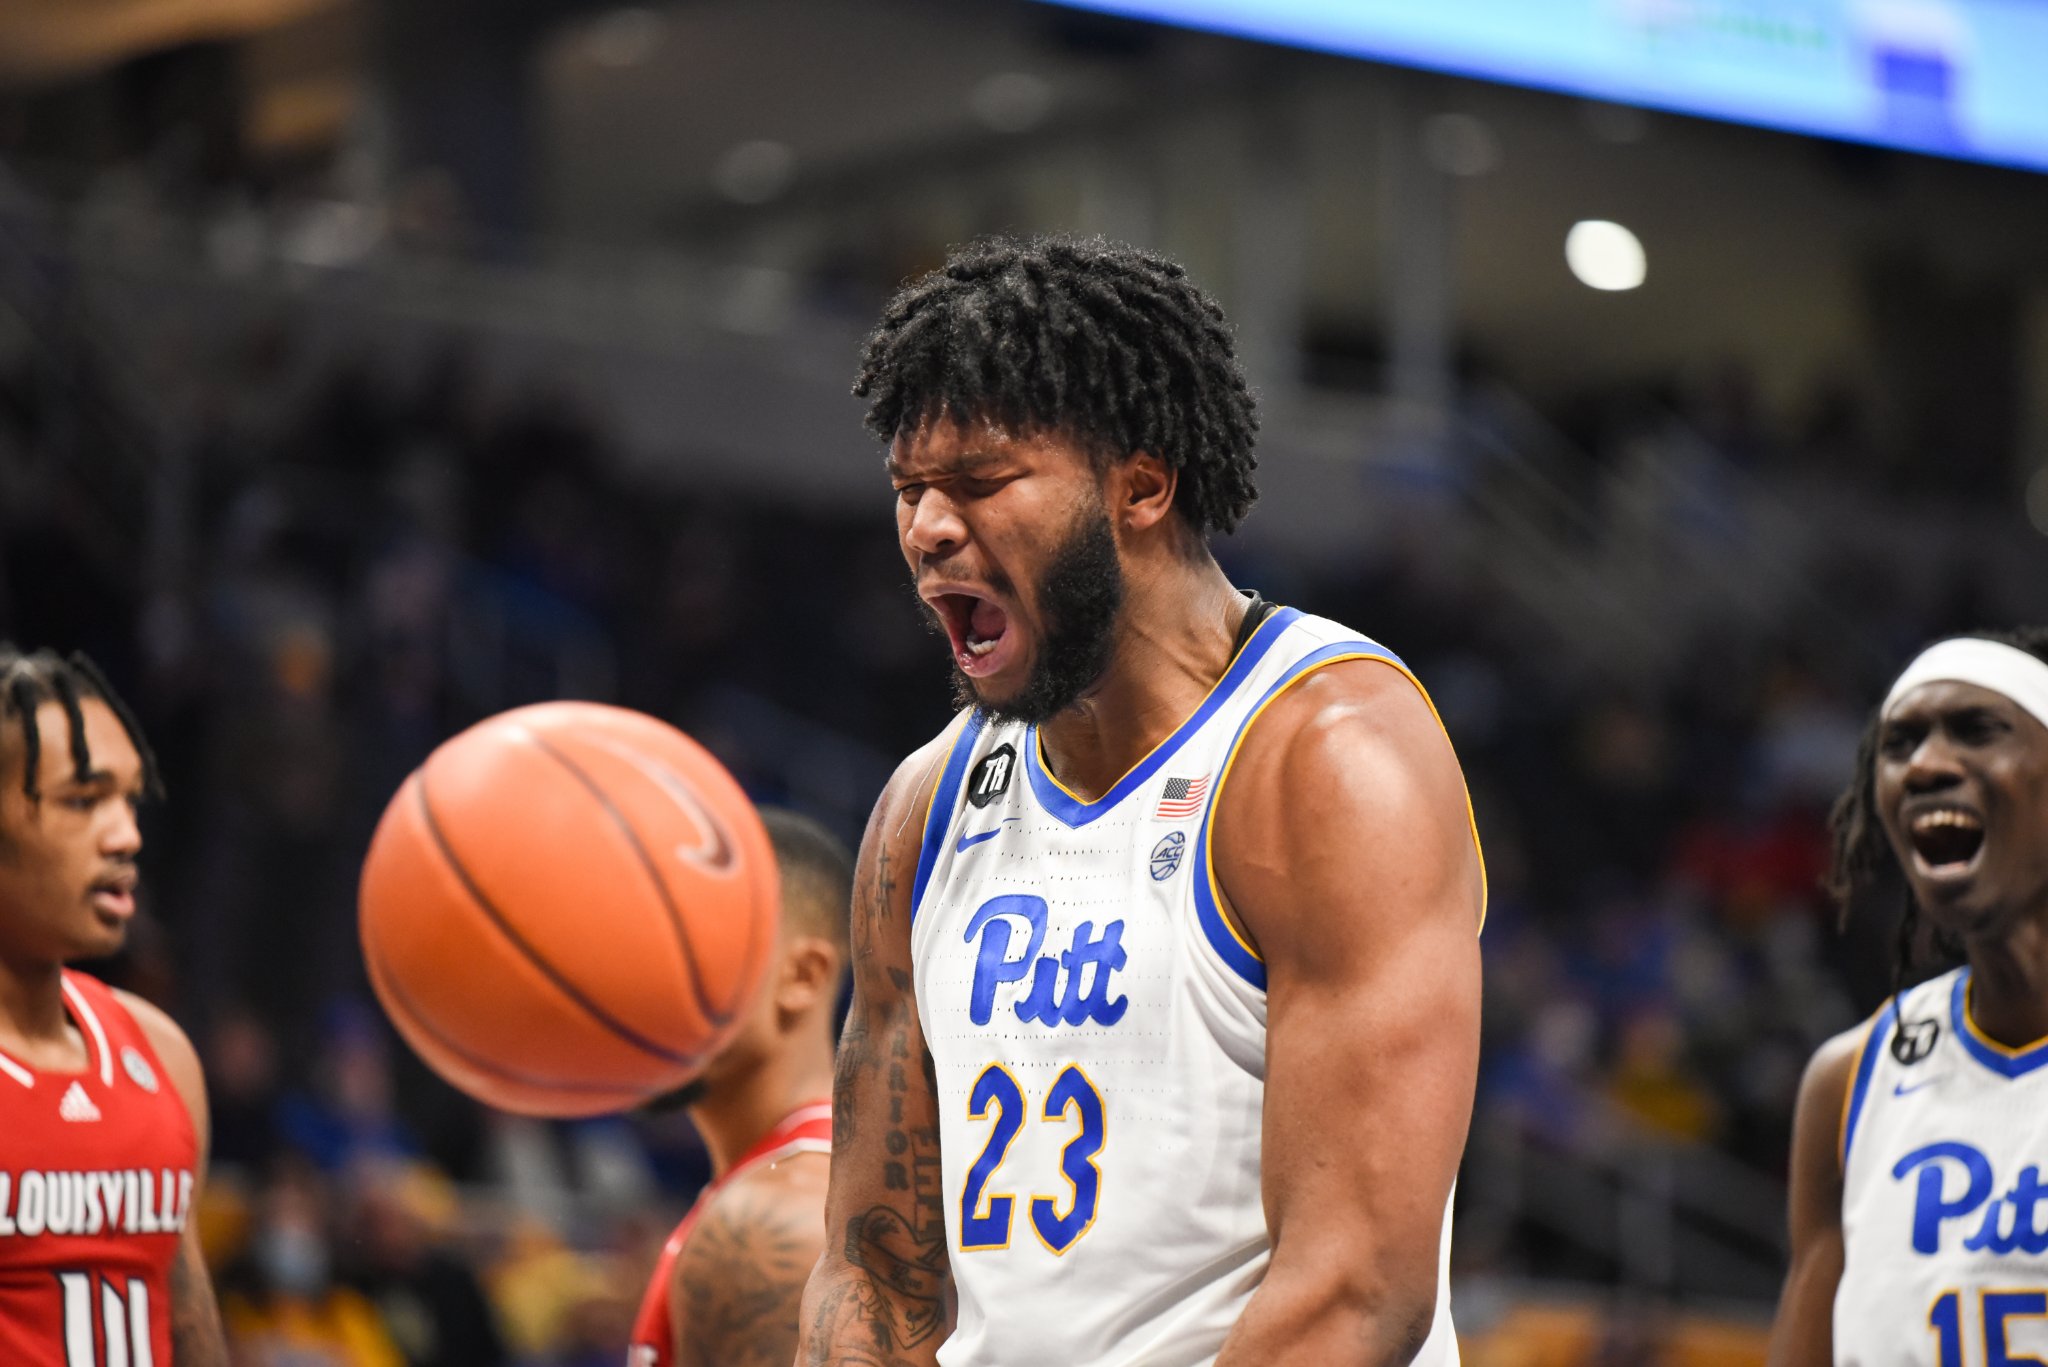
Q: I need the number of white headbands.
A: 1